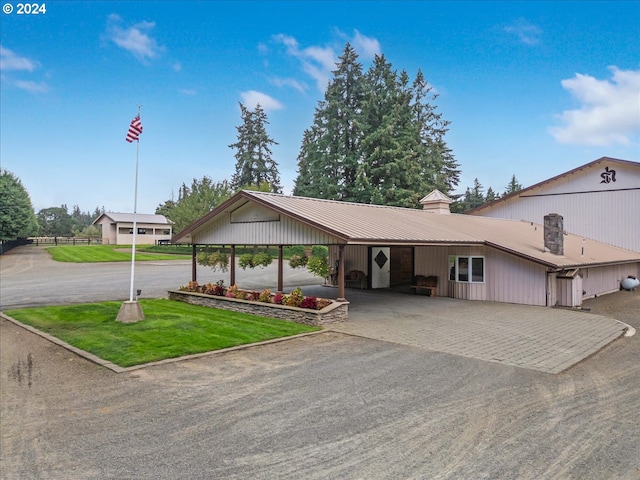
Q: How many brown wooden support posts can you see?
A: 4